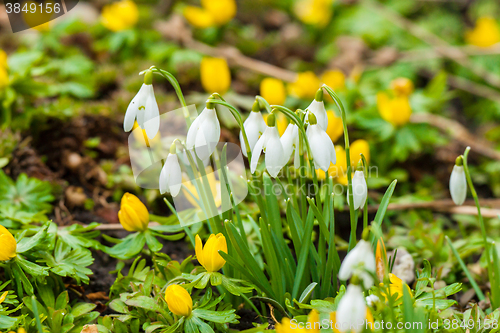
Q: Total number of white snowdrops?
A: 12